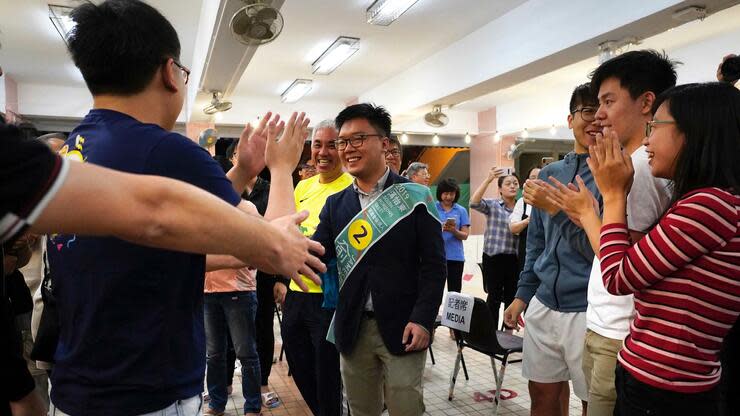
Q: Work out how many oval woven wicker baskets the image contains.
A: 0